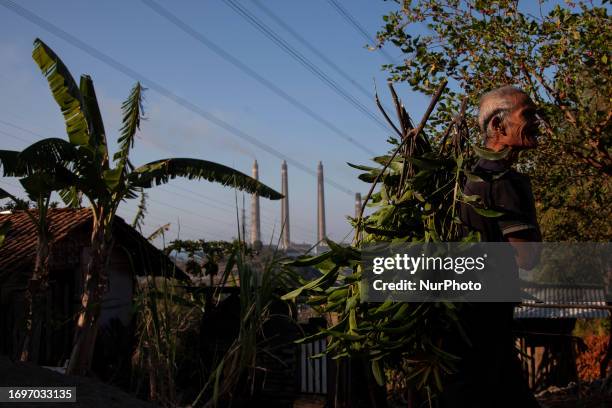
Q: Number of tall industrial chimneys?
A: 4